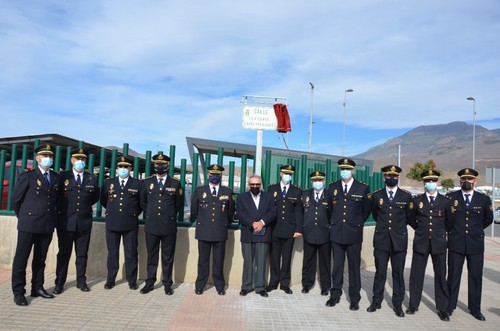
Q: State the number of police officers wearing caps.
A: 11